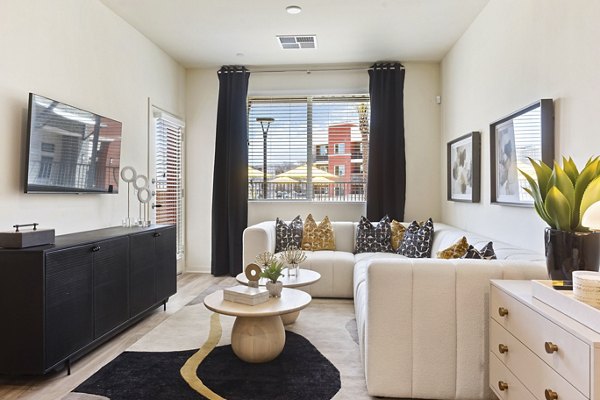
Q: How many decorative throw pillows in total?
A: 7